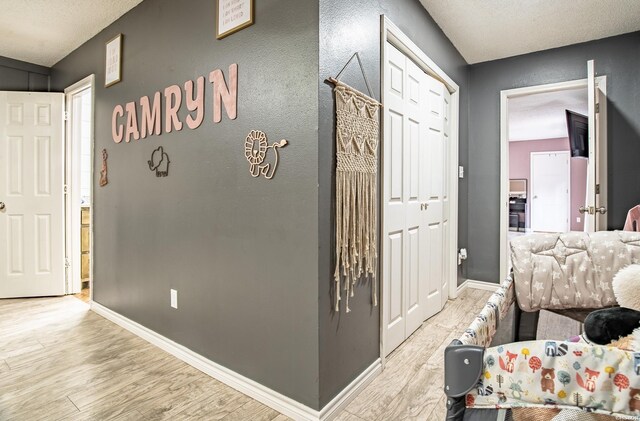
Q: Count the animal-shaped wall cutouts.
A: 3